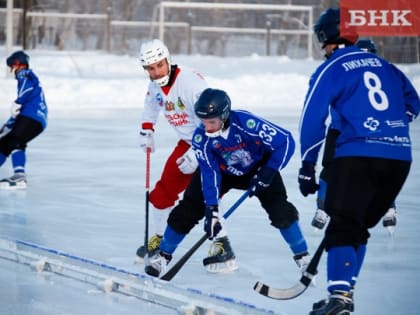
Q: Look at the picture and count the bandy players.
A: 5